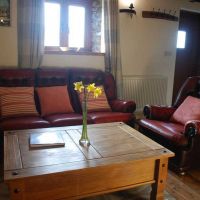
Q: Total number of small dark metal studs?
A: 7